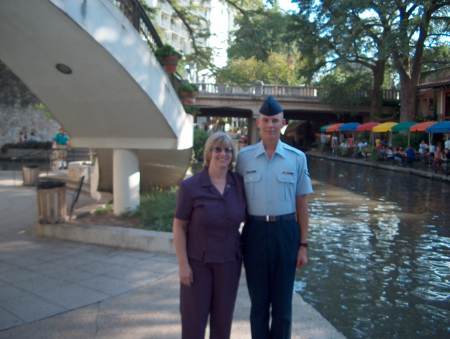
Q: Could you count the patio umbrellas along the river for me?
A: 8